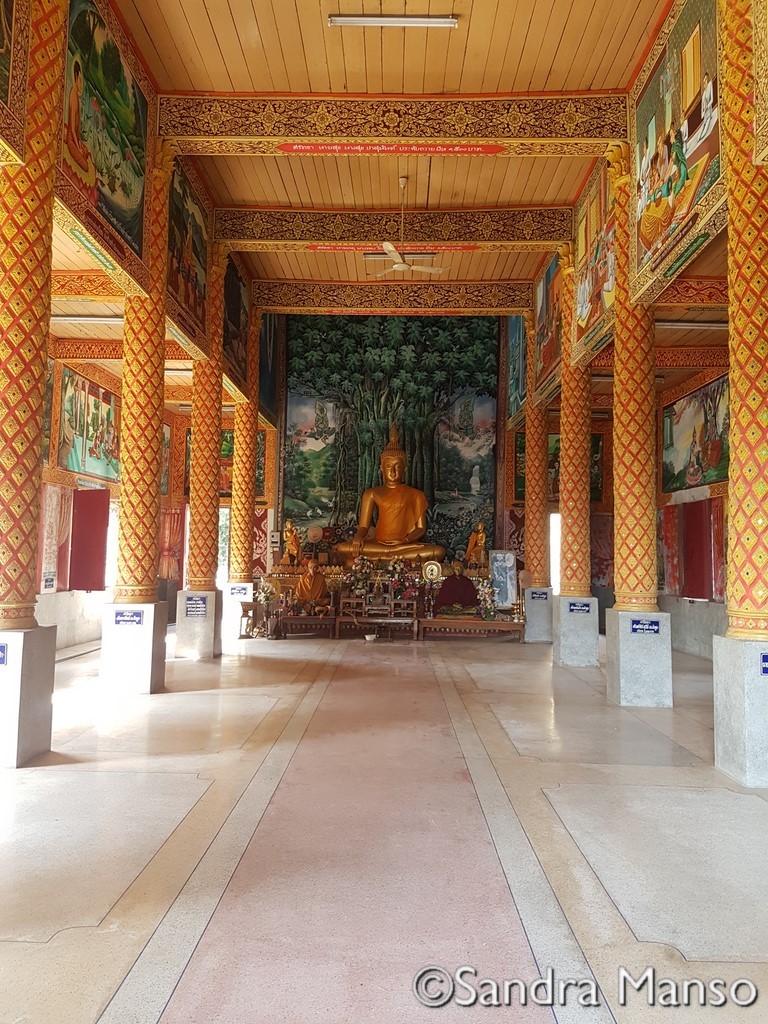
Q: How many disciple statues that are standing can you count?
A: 2